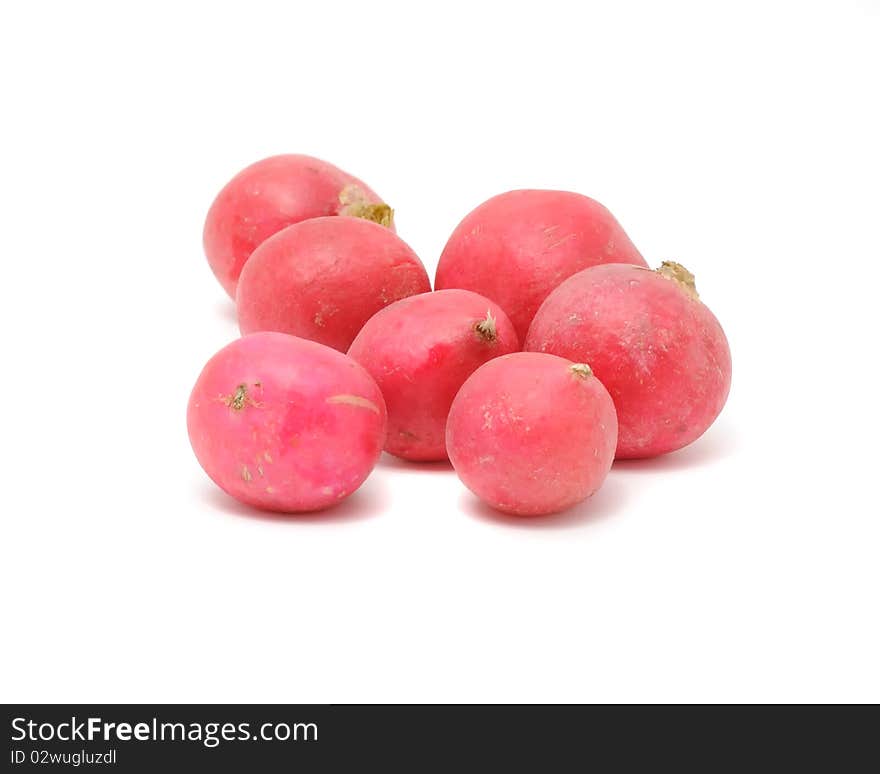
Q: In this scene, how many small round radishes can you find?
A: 7